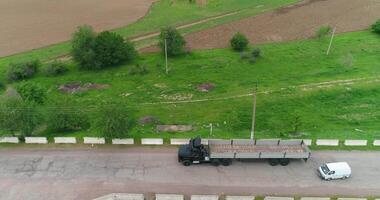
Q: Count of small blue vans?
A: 0